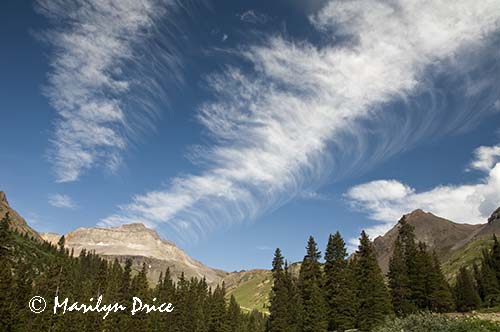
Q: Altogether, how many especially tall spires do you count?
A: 0